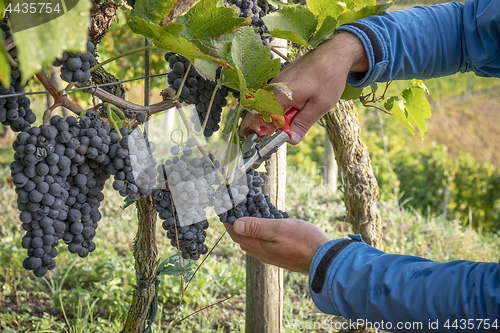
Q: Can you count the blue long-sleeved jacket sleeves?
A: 2